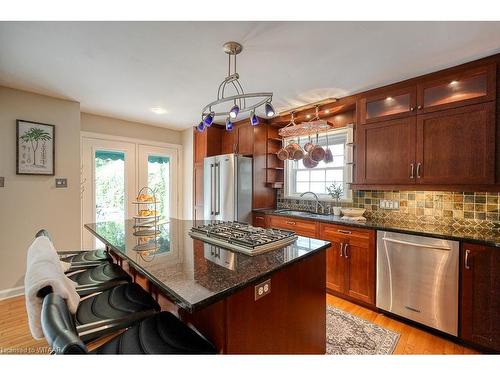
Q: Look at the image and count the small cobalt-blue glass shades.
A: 6